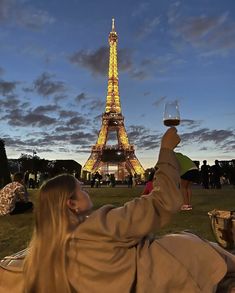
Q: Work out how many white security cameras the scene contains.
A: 0